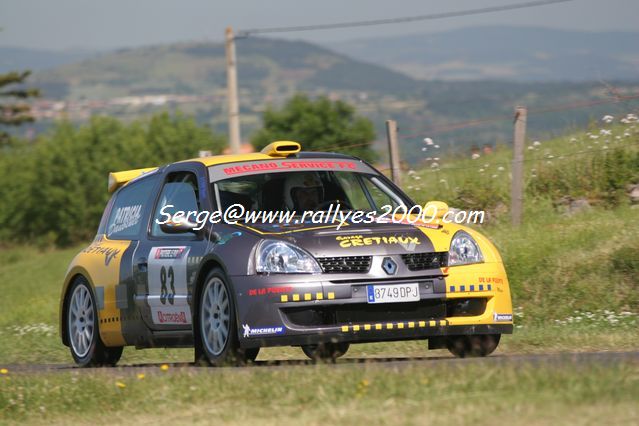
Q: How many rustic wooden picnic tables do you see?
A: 0